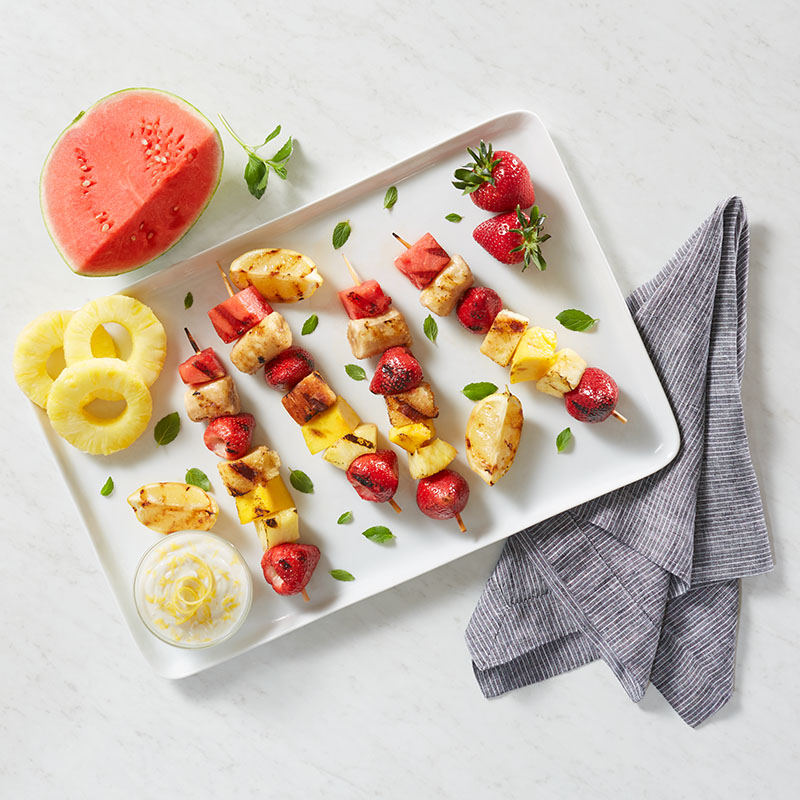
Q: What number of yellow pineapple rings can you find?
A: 3